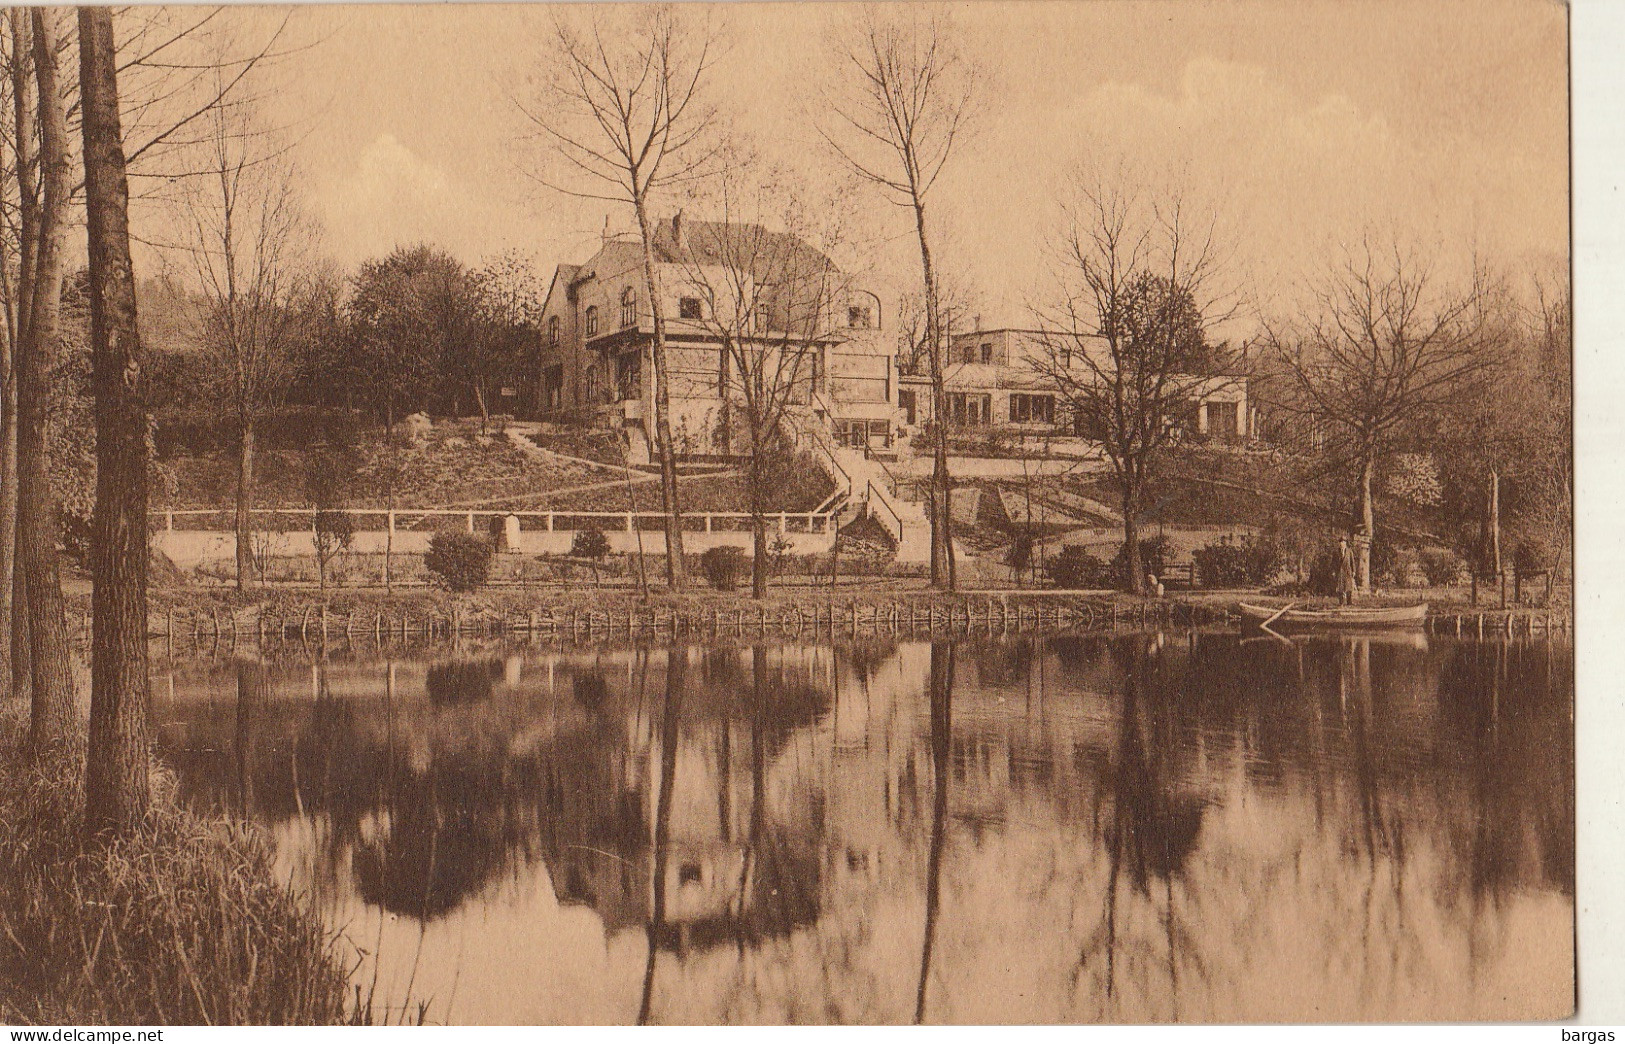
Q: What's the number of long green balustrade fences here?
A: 0